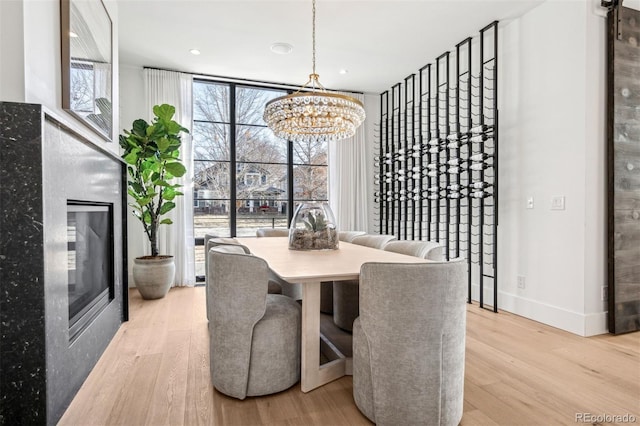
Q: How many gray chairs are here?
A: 8